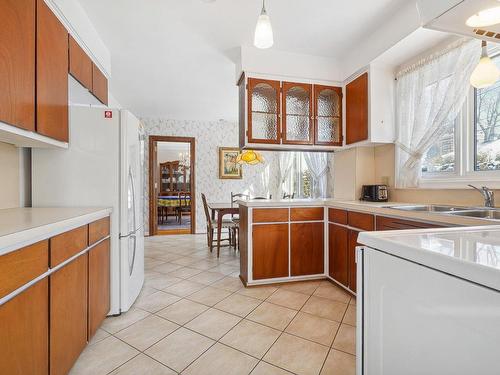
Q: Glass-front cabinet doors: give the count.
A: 3